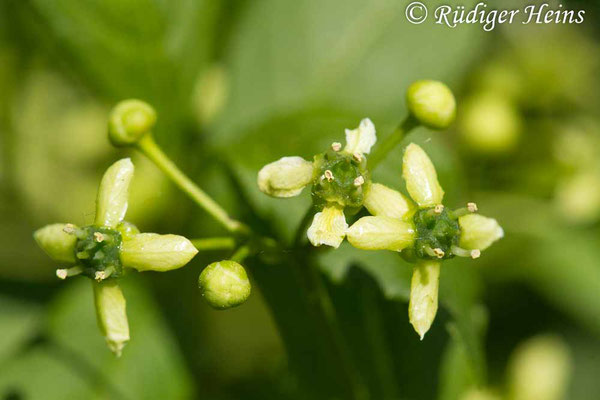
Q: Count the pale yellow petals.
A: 12